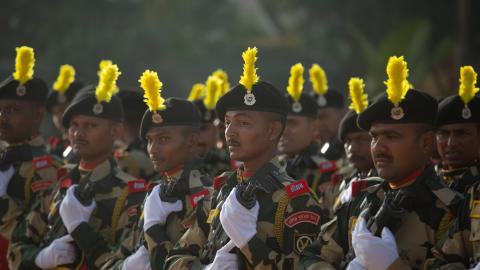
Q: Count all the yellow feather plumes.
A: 14